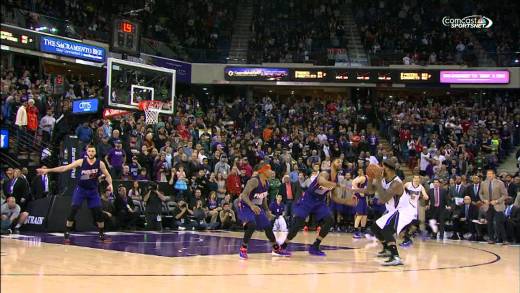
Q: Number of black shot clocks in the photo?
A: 1